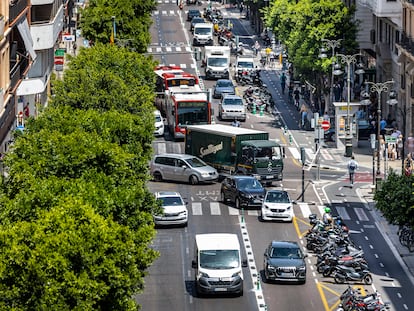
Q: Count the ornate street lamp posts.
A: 3